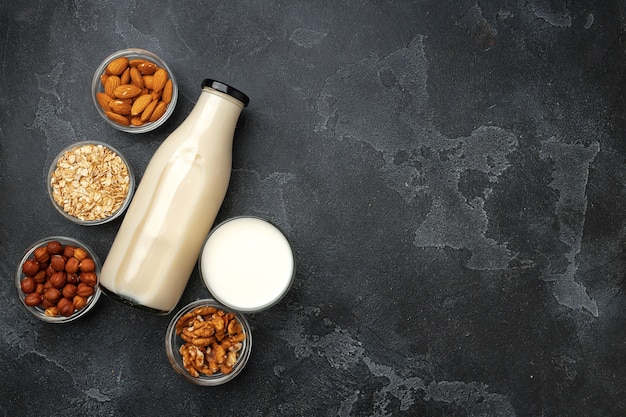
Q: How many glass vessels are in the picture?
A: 6